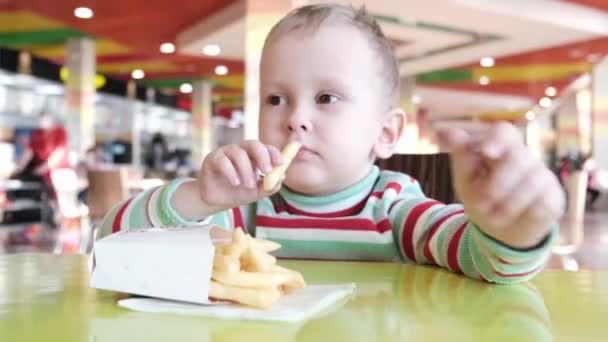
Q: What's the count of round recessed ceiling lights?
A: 12